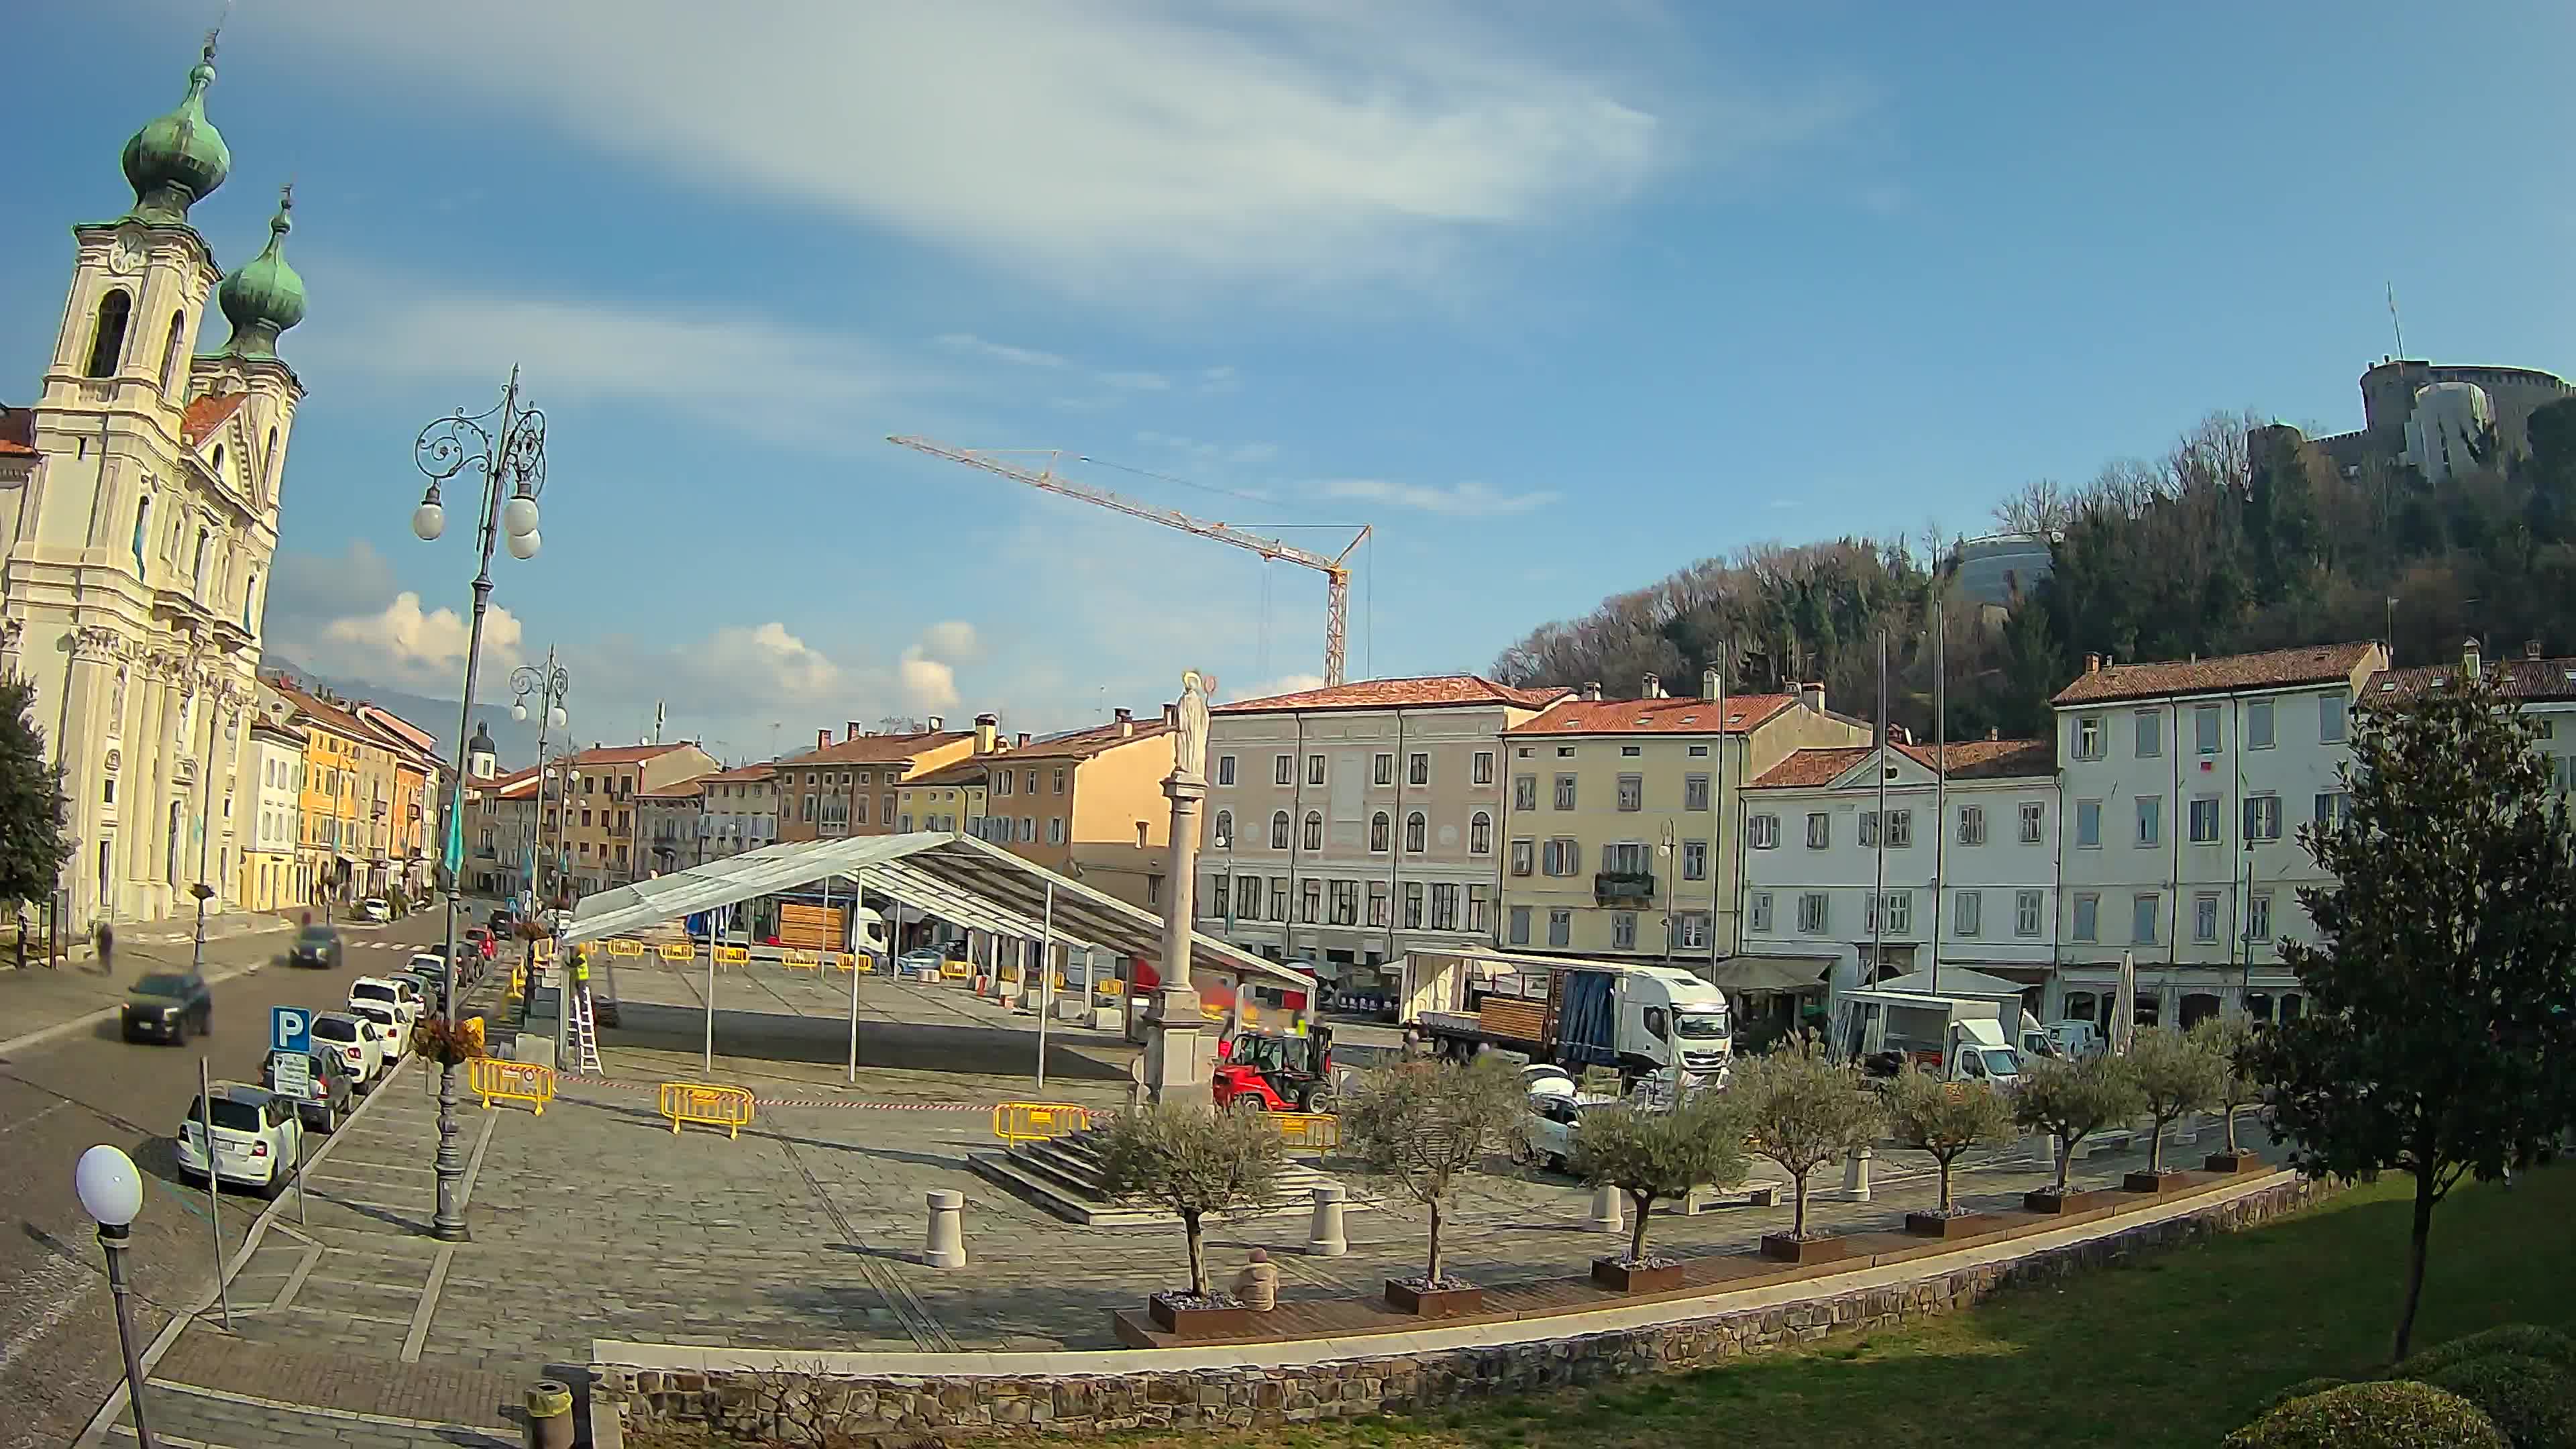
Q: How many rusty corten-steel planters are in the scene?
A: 8